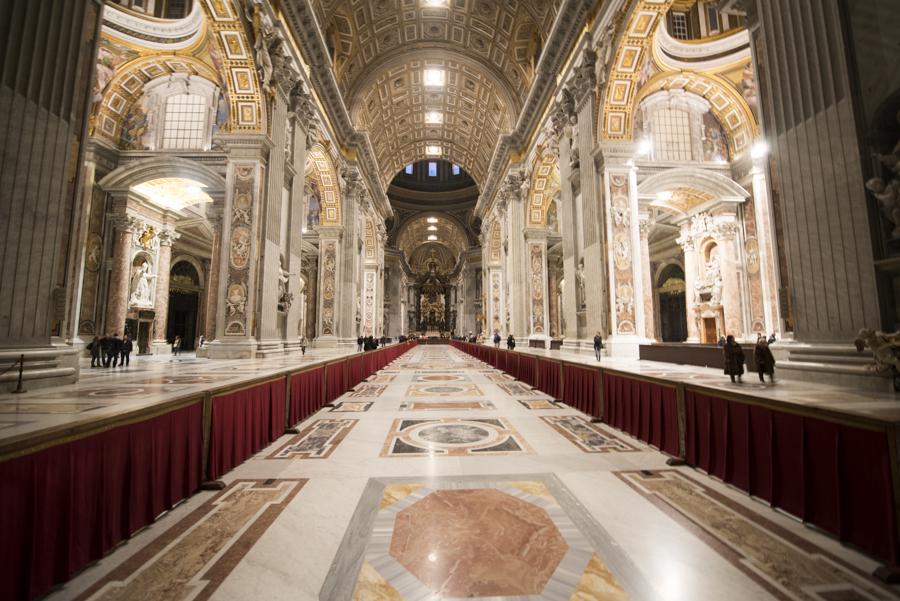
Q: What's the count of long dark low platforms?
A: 1